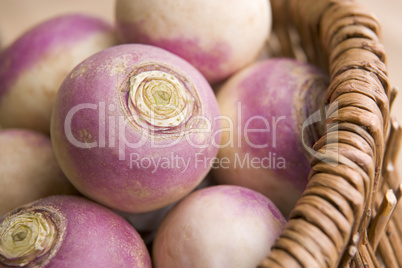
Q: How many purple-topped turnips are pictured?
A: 7